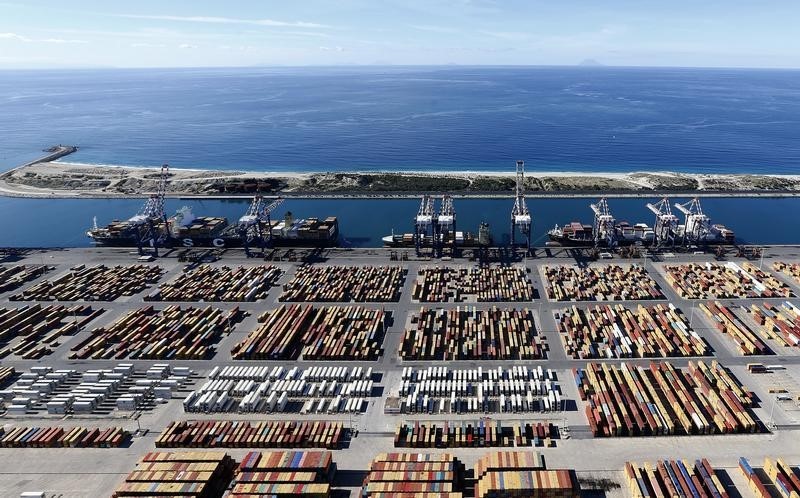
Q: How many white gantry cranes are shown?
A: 8